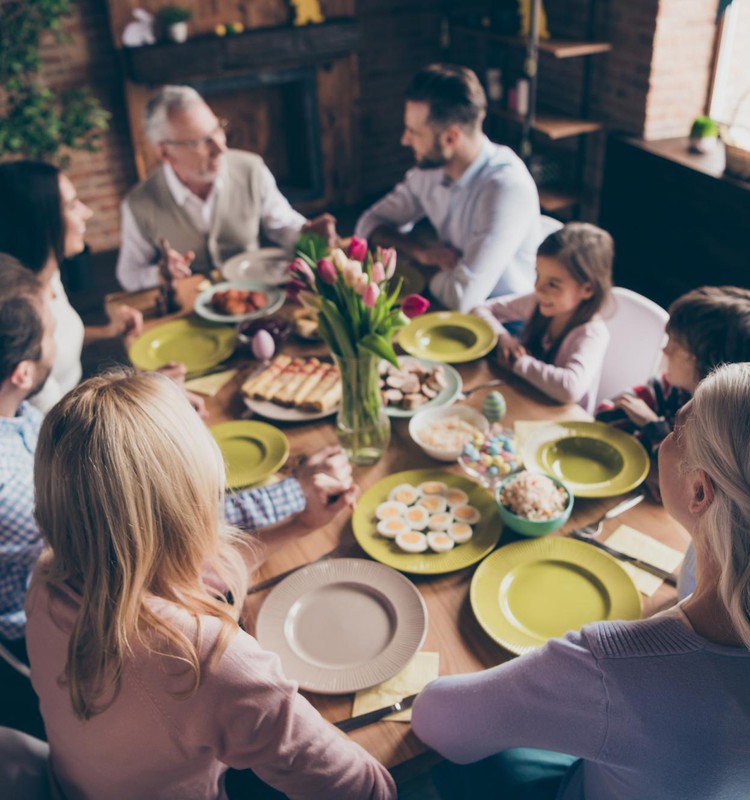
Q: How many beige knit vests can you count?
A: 1